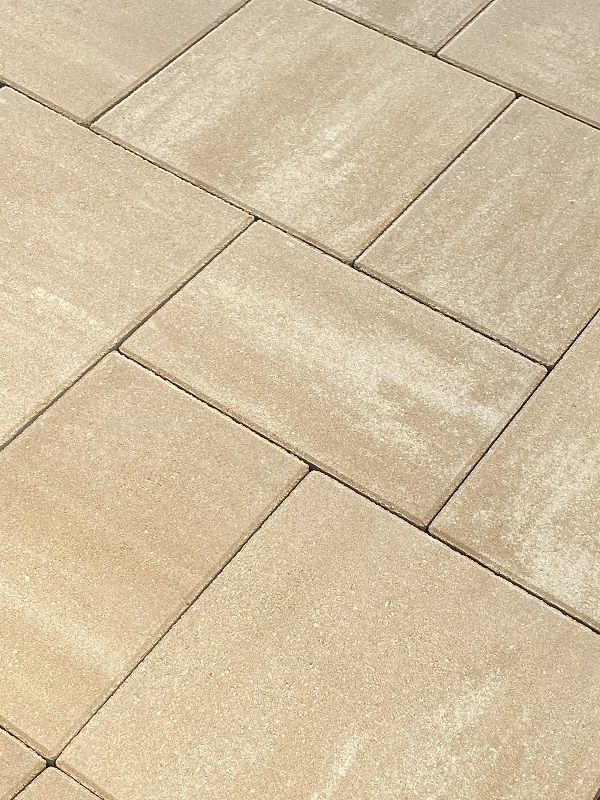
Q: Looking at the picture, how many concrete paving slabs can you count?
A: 12